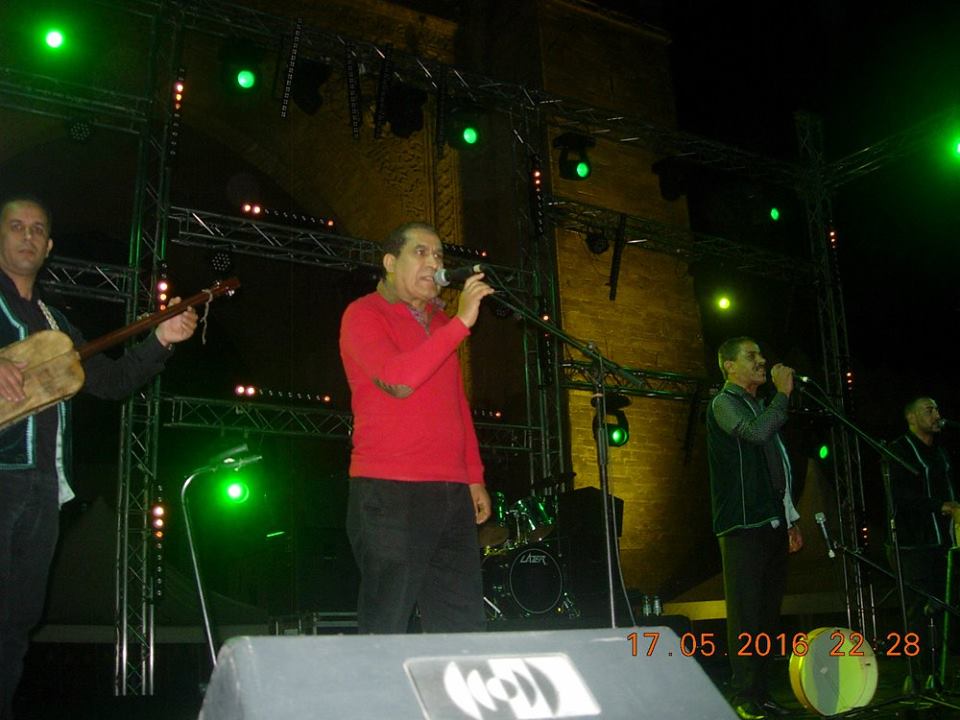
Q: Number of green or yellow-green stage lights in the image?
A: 10